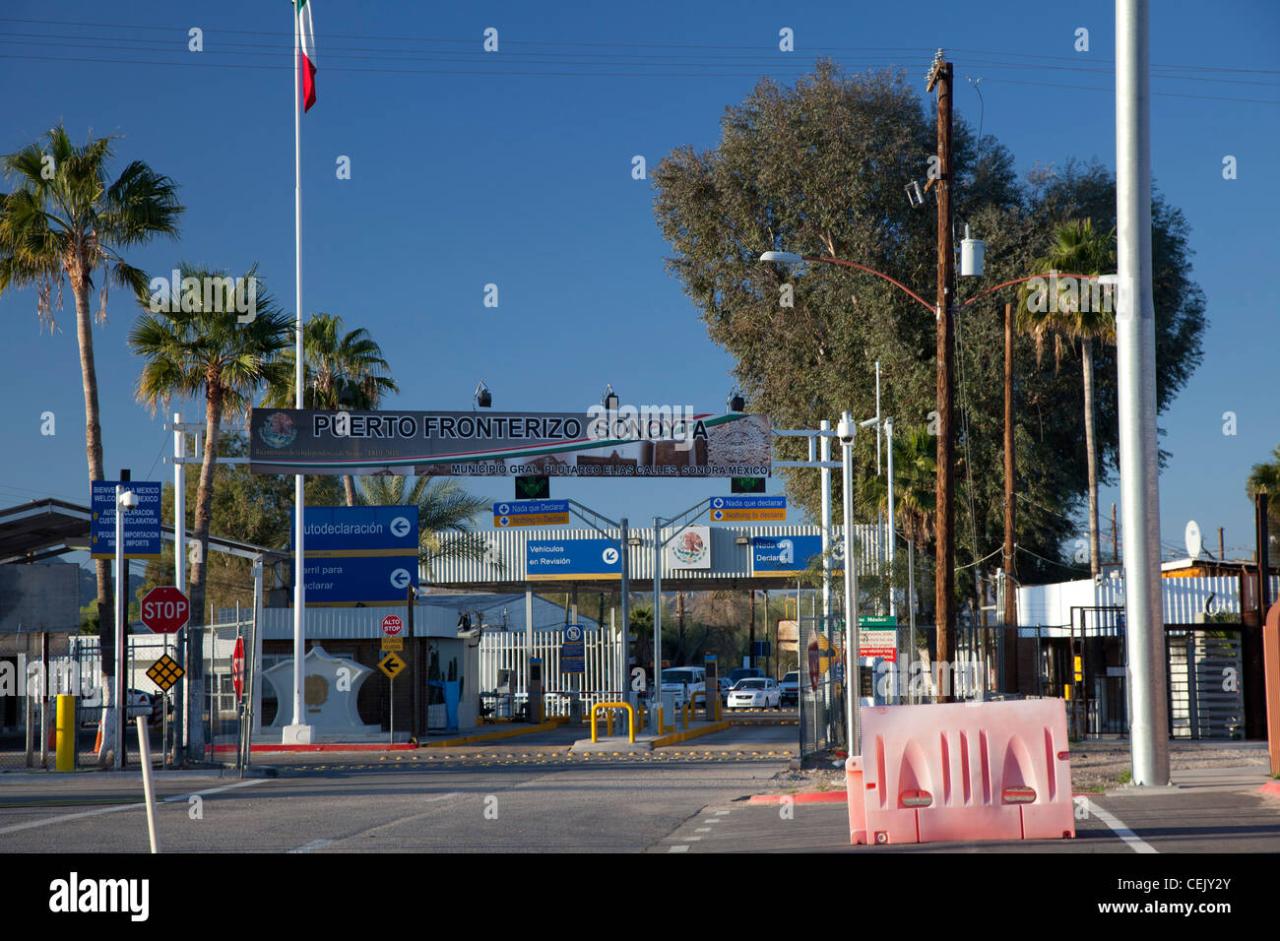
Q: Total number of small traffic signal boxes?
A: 2